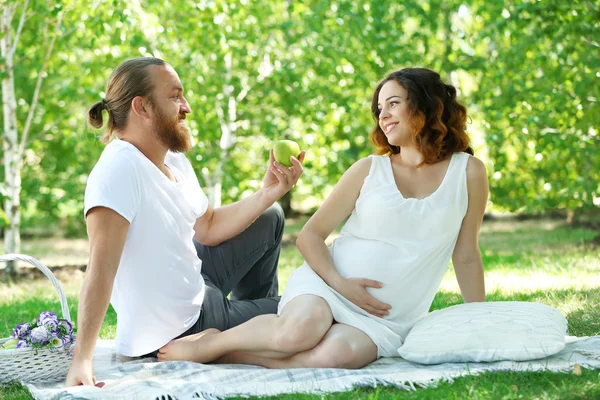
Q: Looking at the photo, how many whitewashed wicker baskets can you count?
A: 1